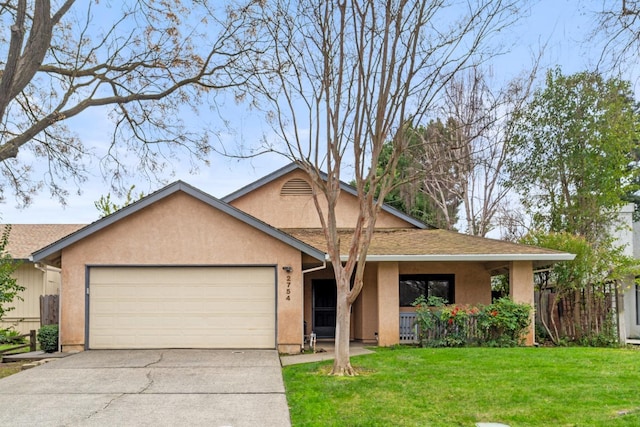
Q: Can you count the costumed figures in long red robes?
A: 0